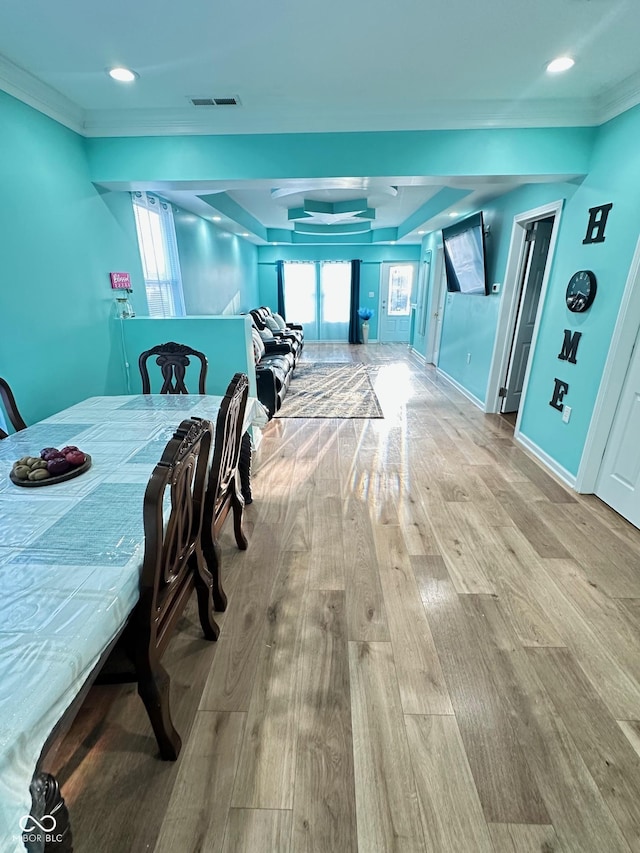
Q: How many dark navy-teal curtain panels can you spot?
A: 2